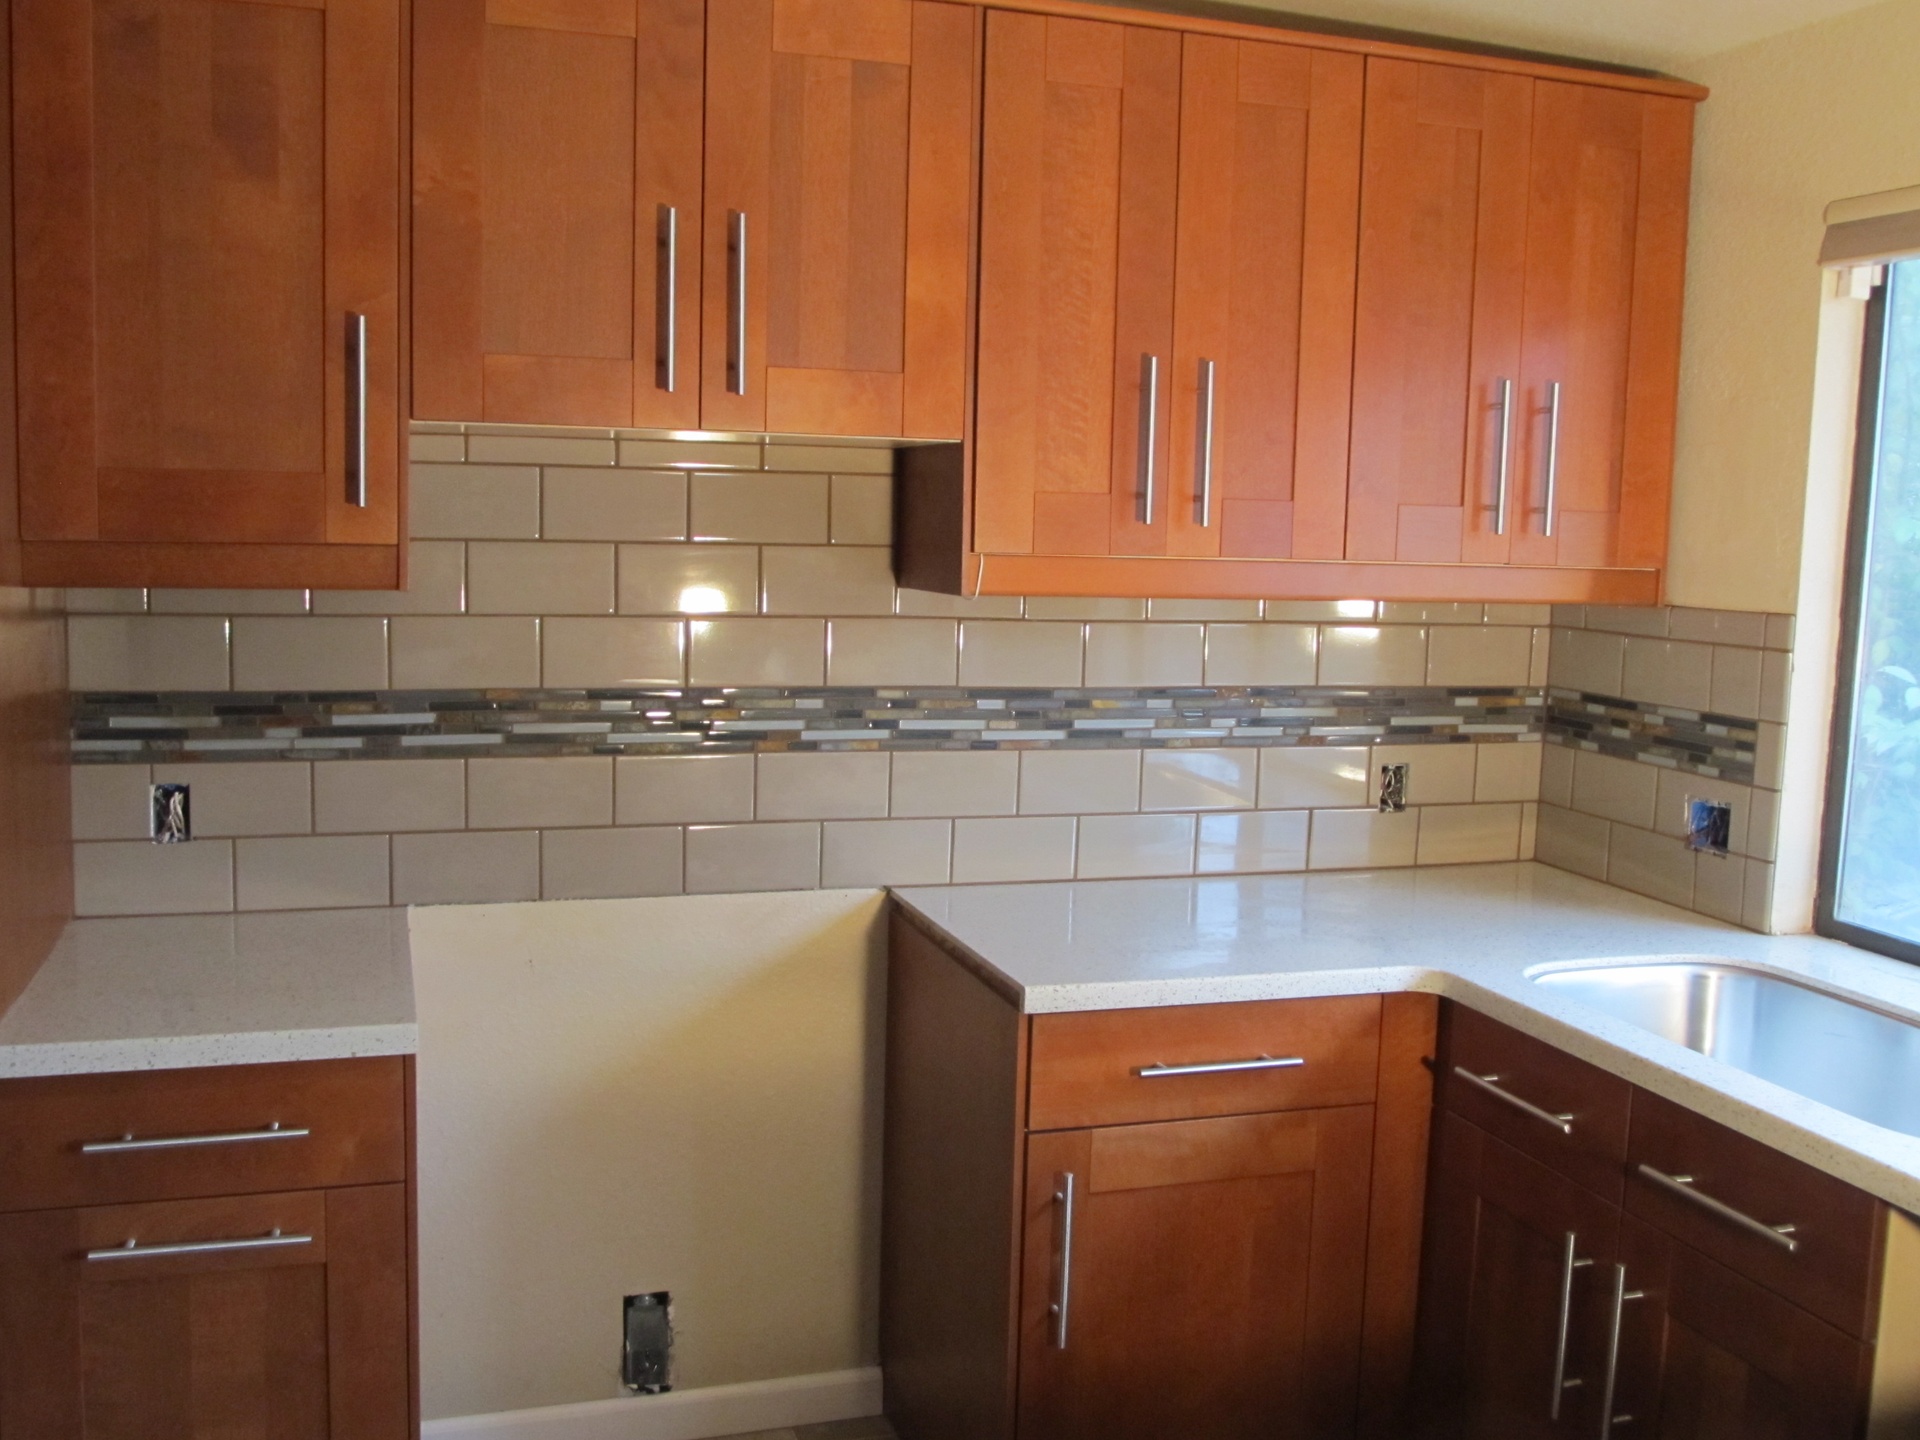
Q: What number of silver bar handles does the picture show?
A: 15